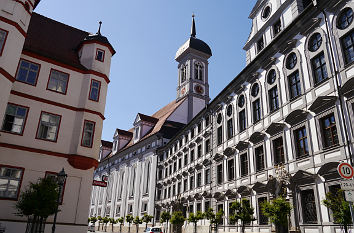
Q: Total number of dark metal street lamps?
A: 1